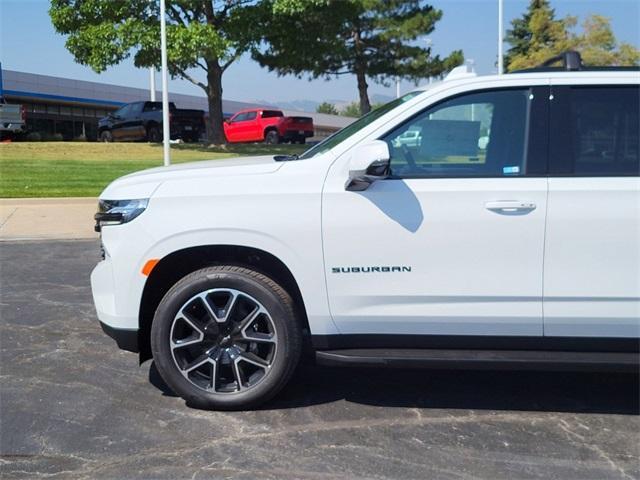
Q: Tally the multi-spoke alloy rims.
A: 1